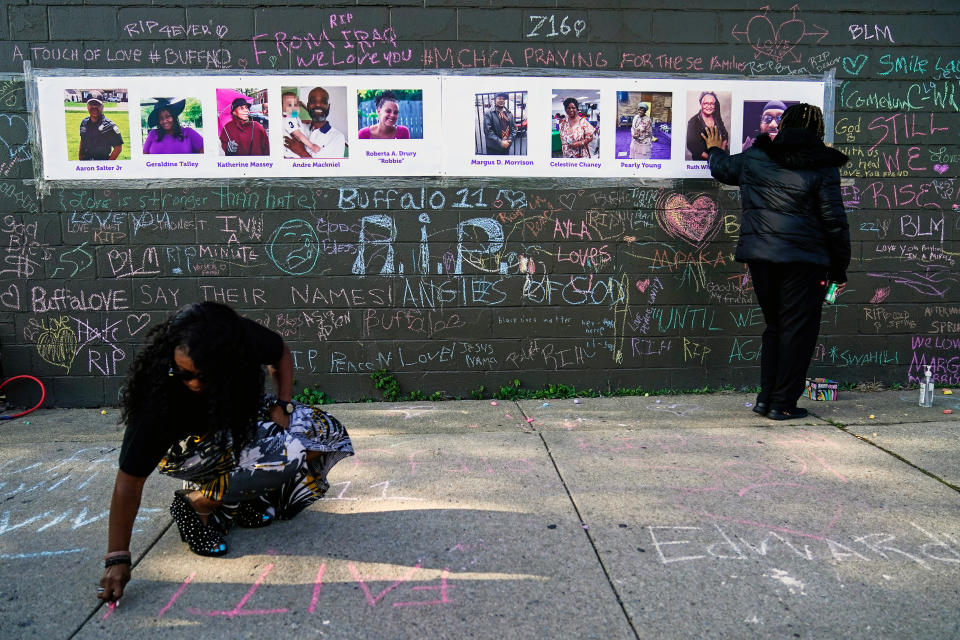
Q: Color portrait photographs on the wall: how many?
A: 10